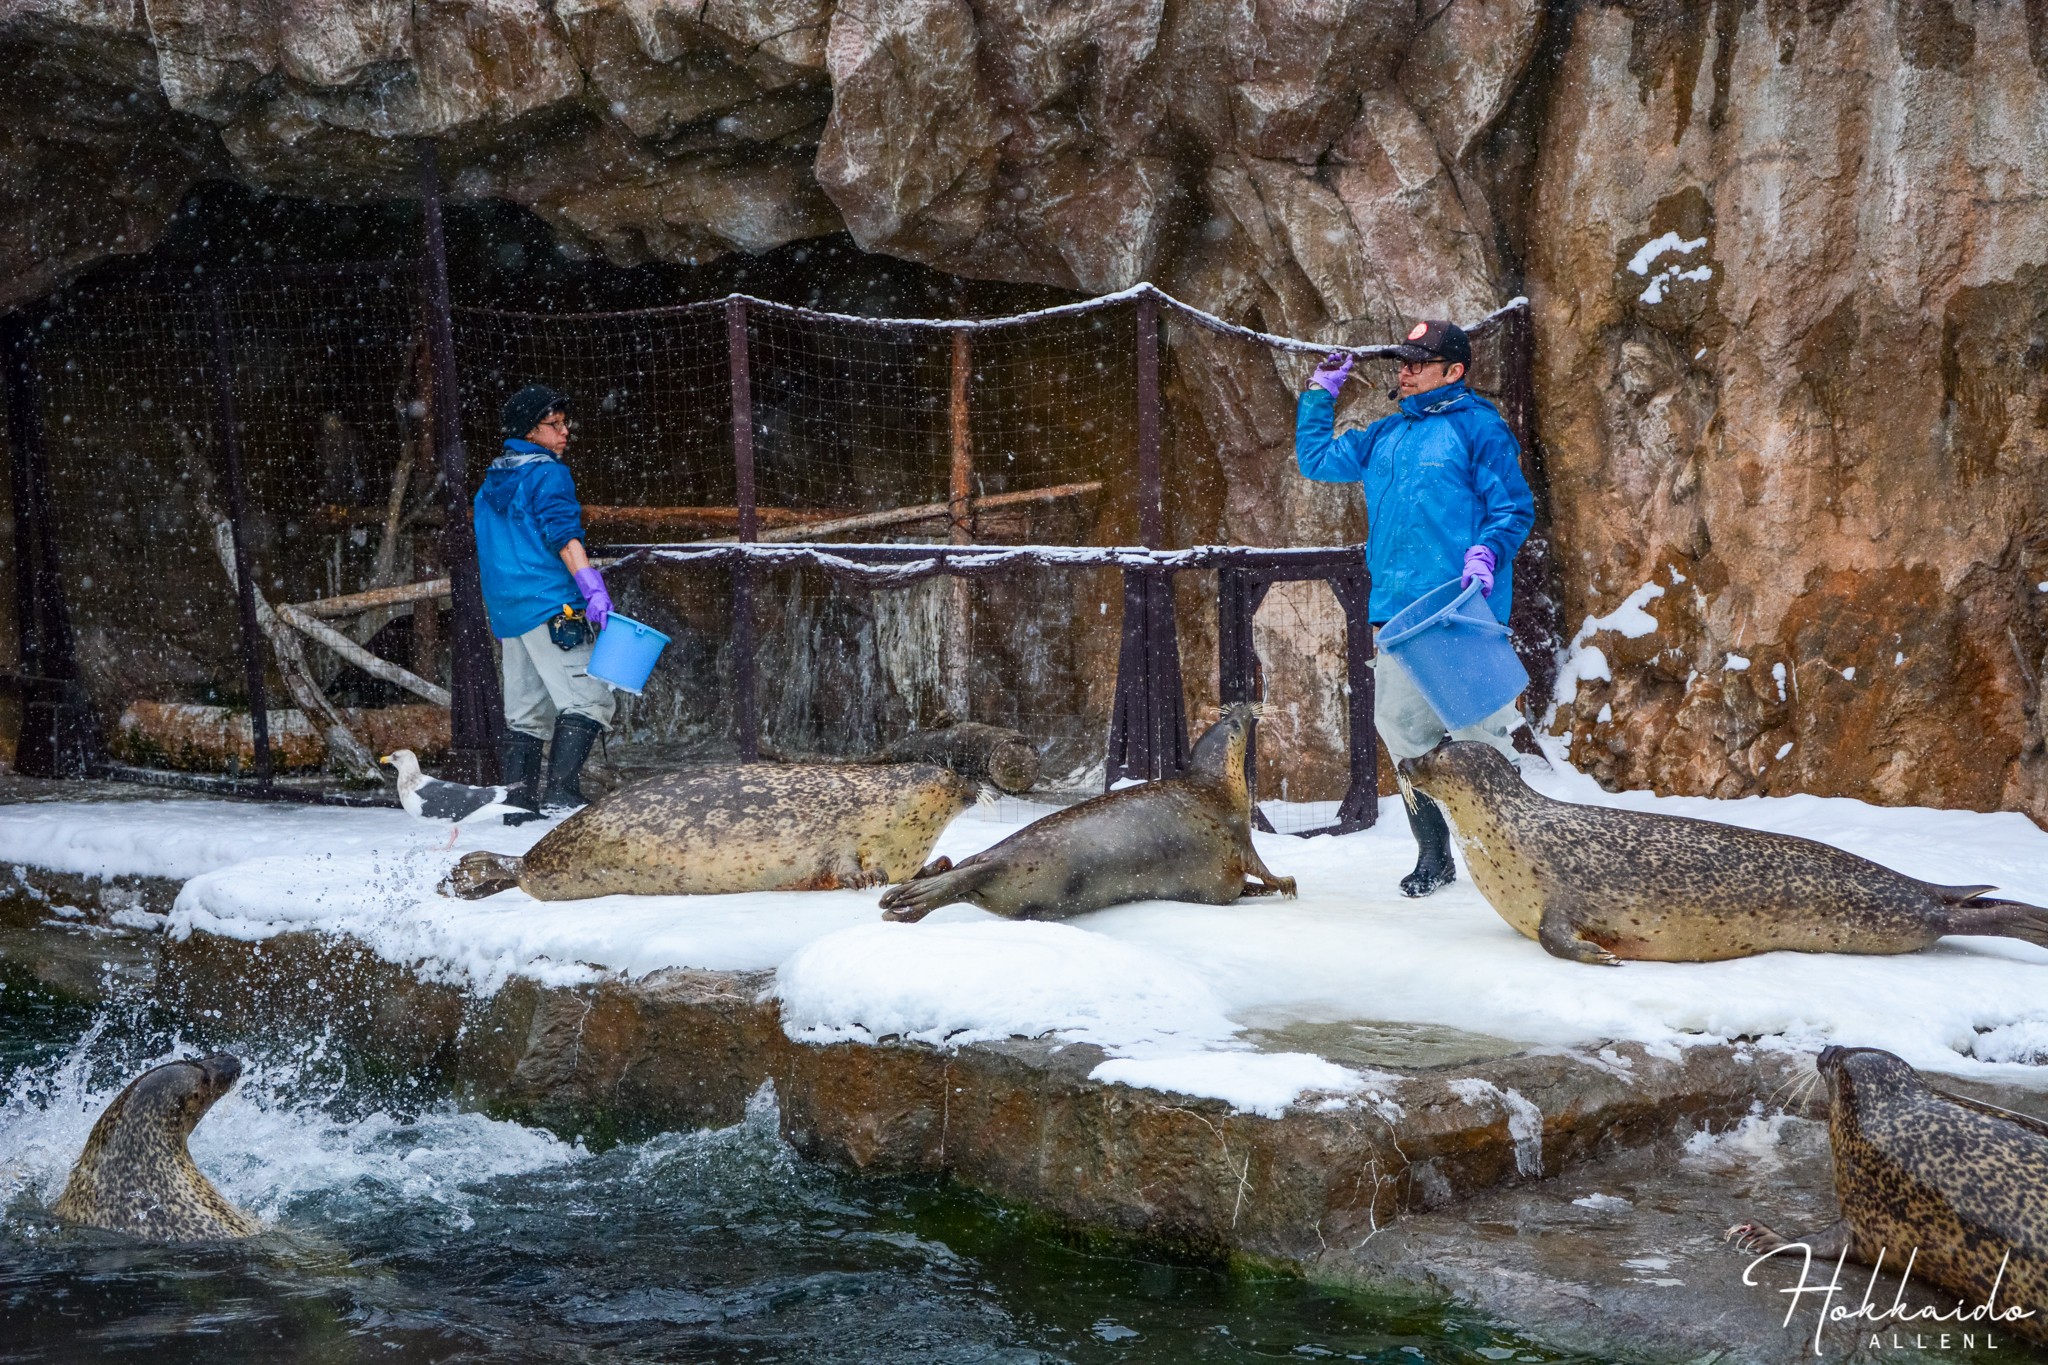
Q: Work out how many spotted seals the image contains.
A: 5